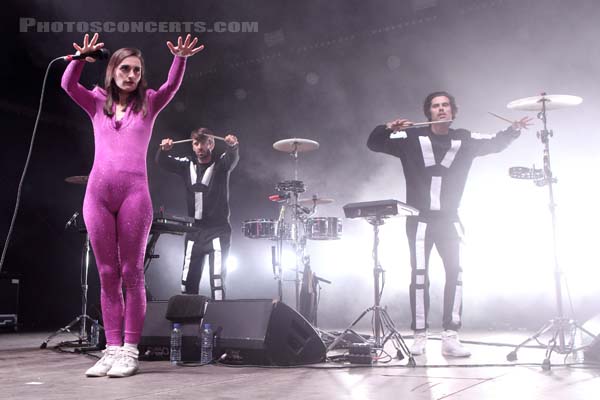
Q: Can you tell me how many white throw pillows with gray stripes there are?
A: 0